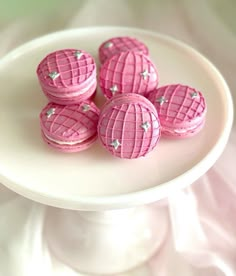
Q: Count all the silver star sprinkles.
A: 11